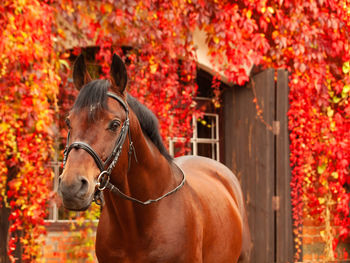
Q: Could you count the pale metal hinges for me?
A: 2